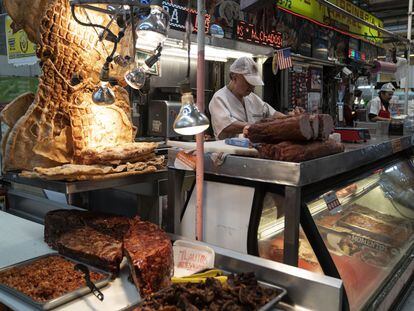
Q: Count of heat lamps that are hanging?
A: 4